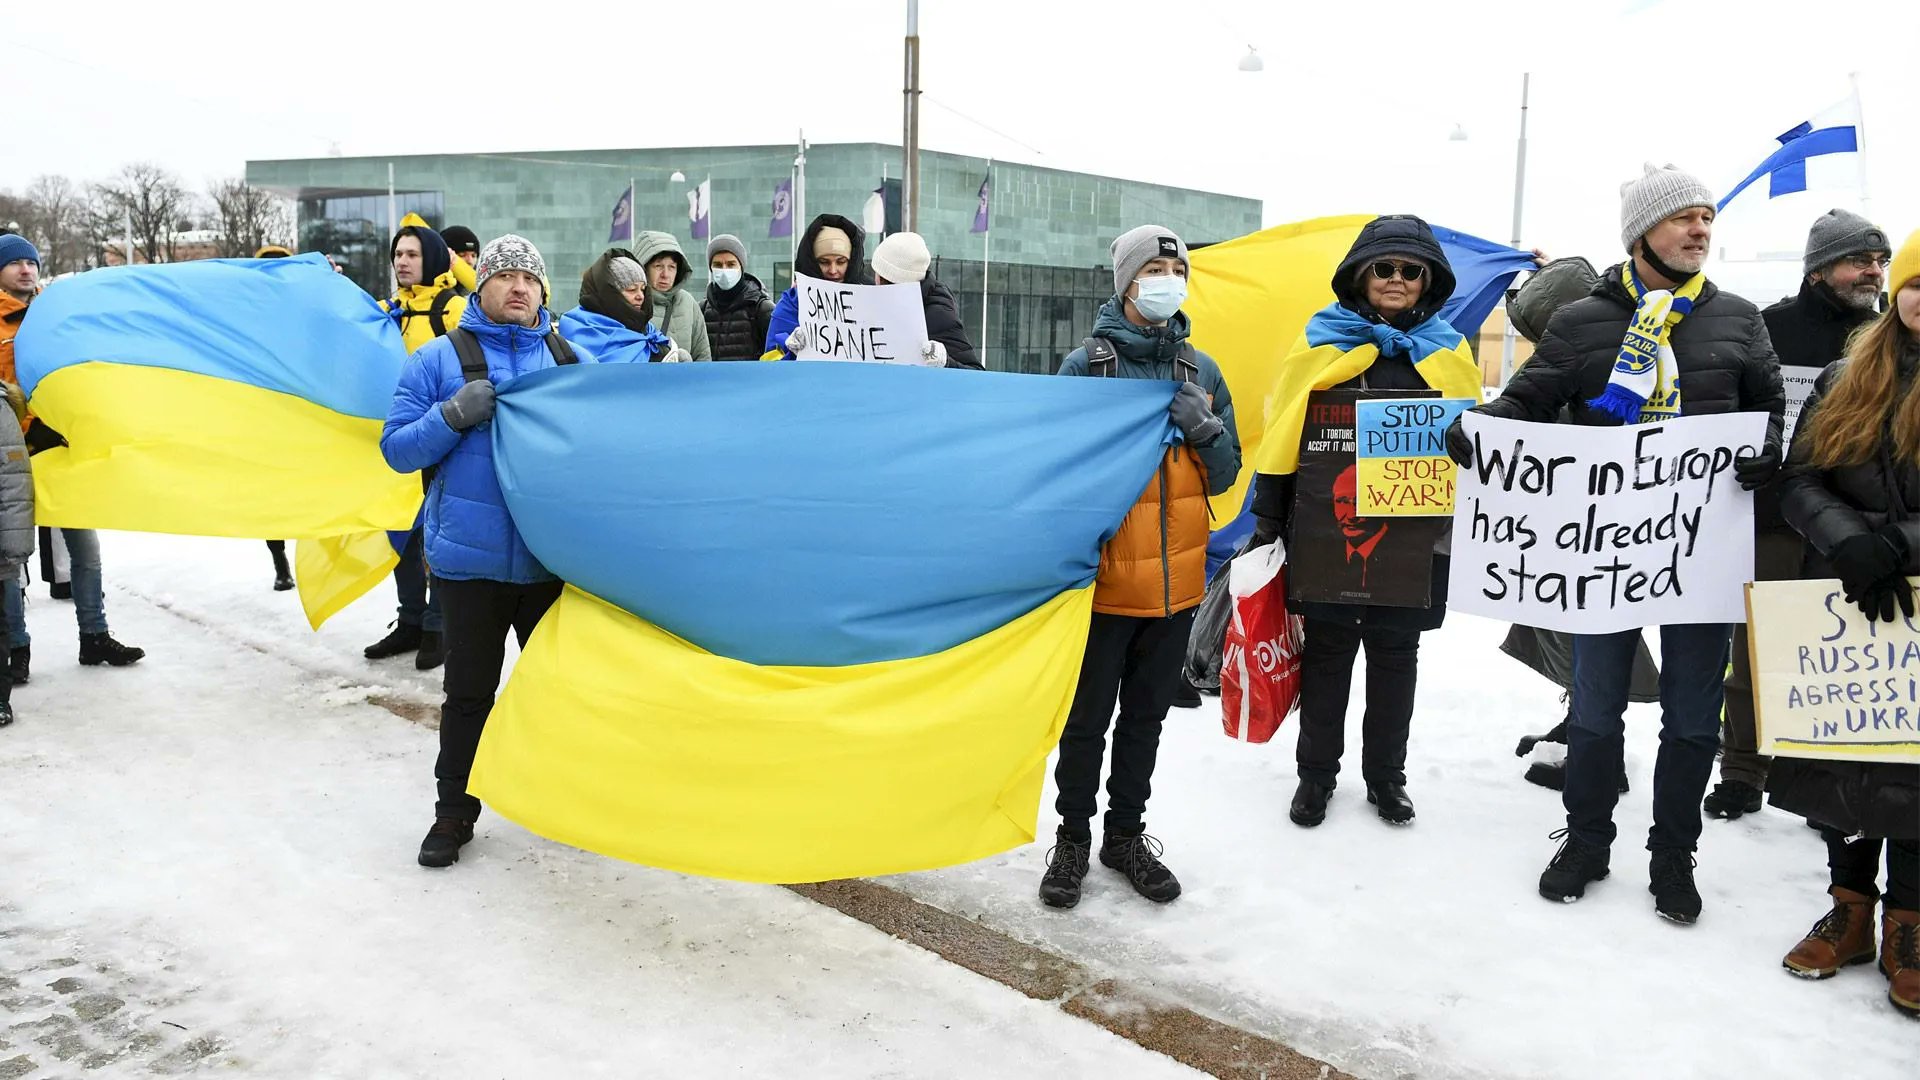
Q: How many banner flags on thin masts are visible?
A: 5